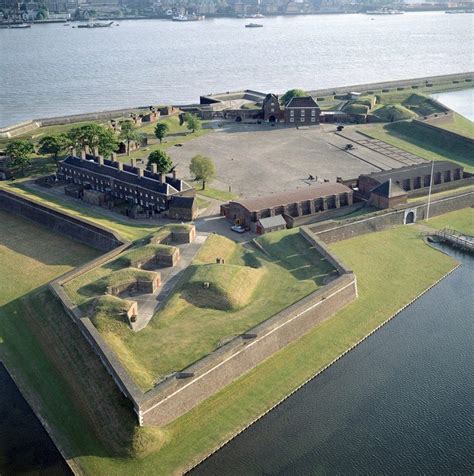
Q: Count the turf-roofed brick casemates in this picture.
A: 4